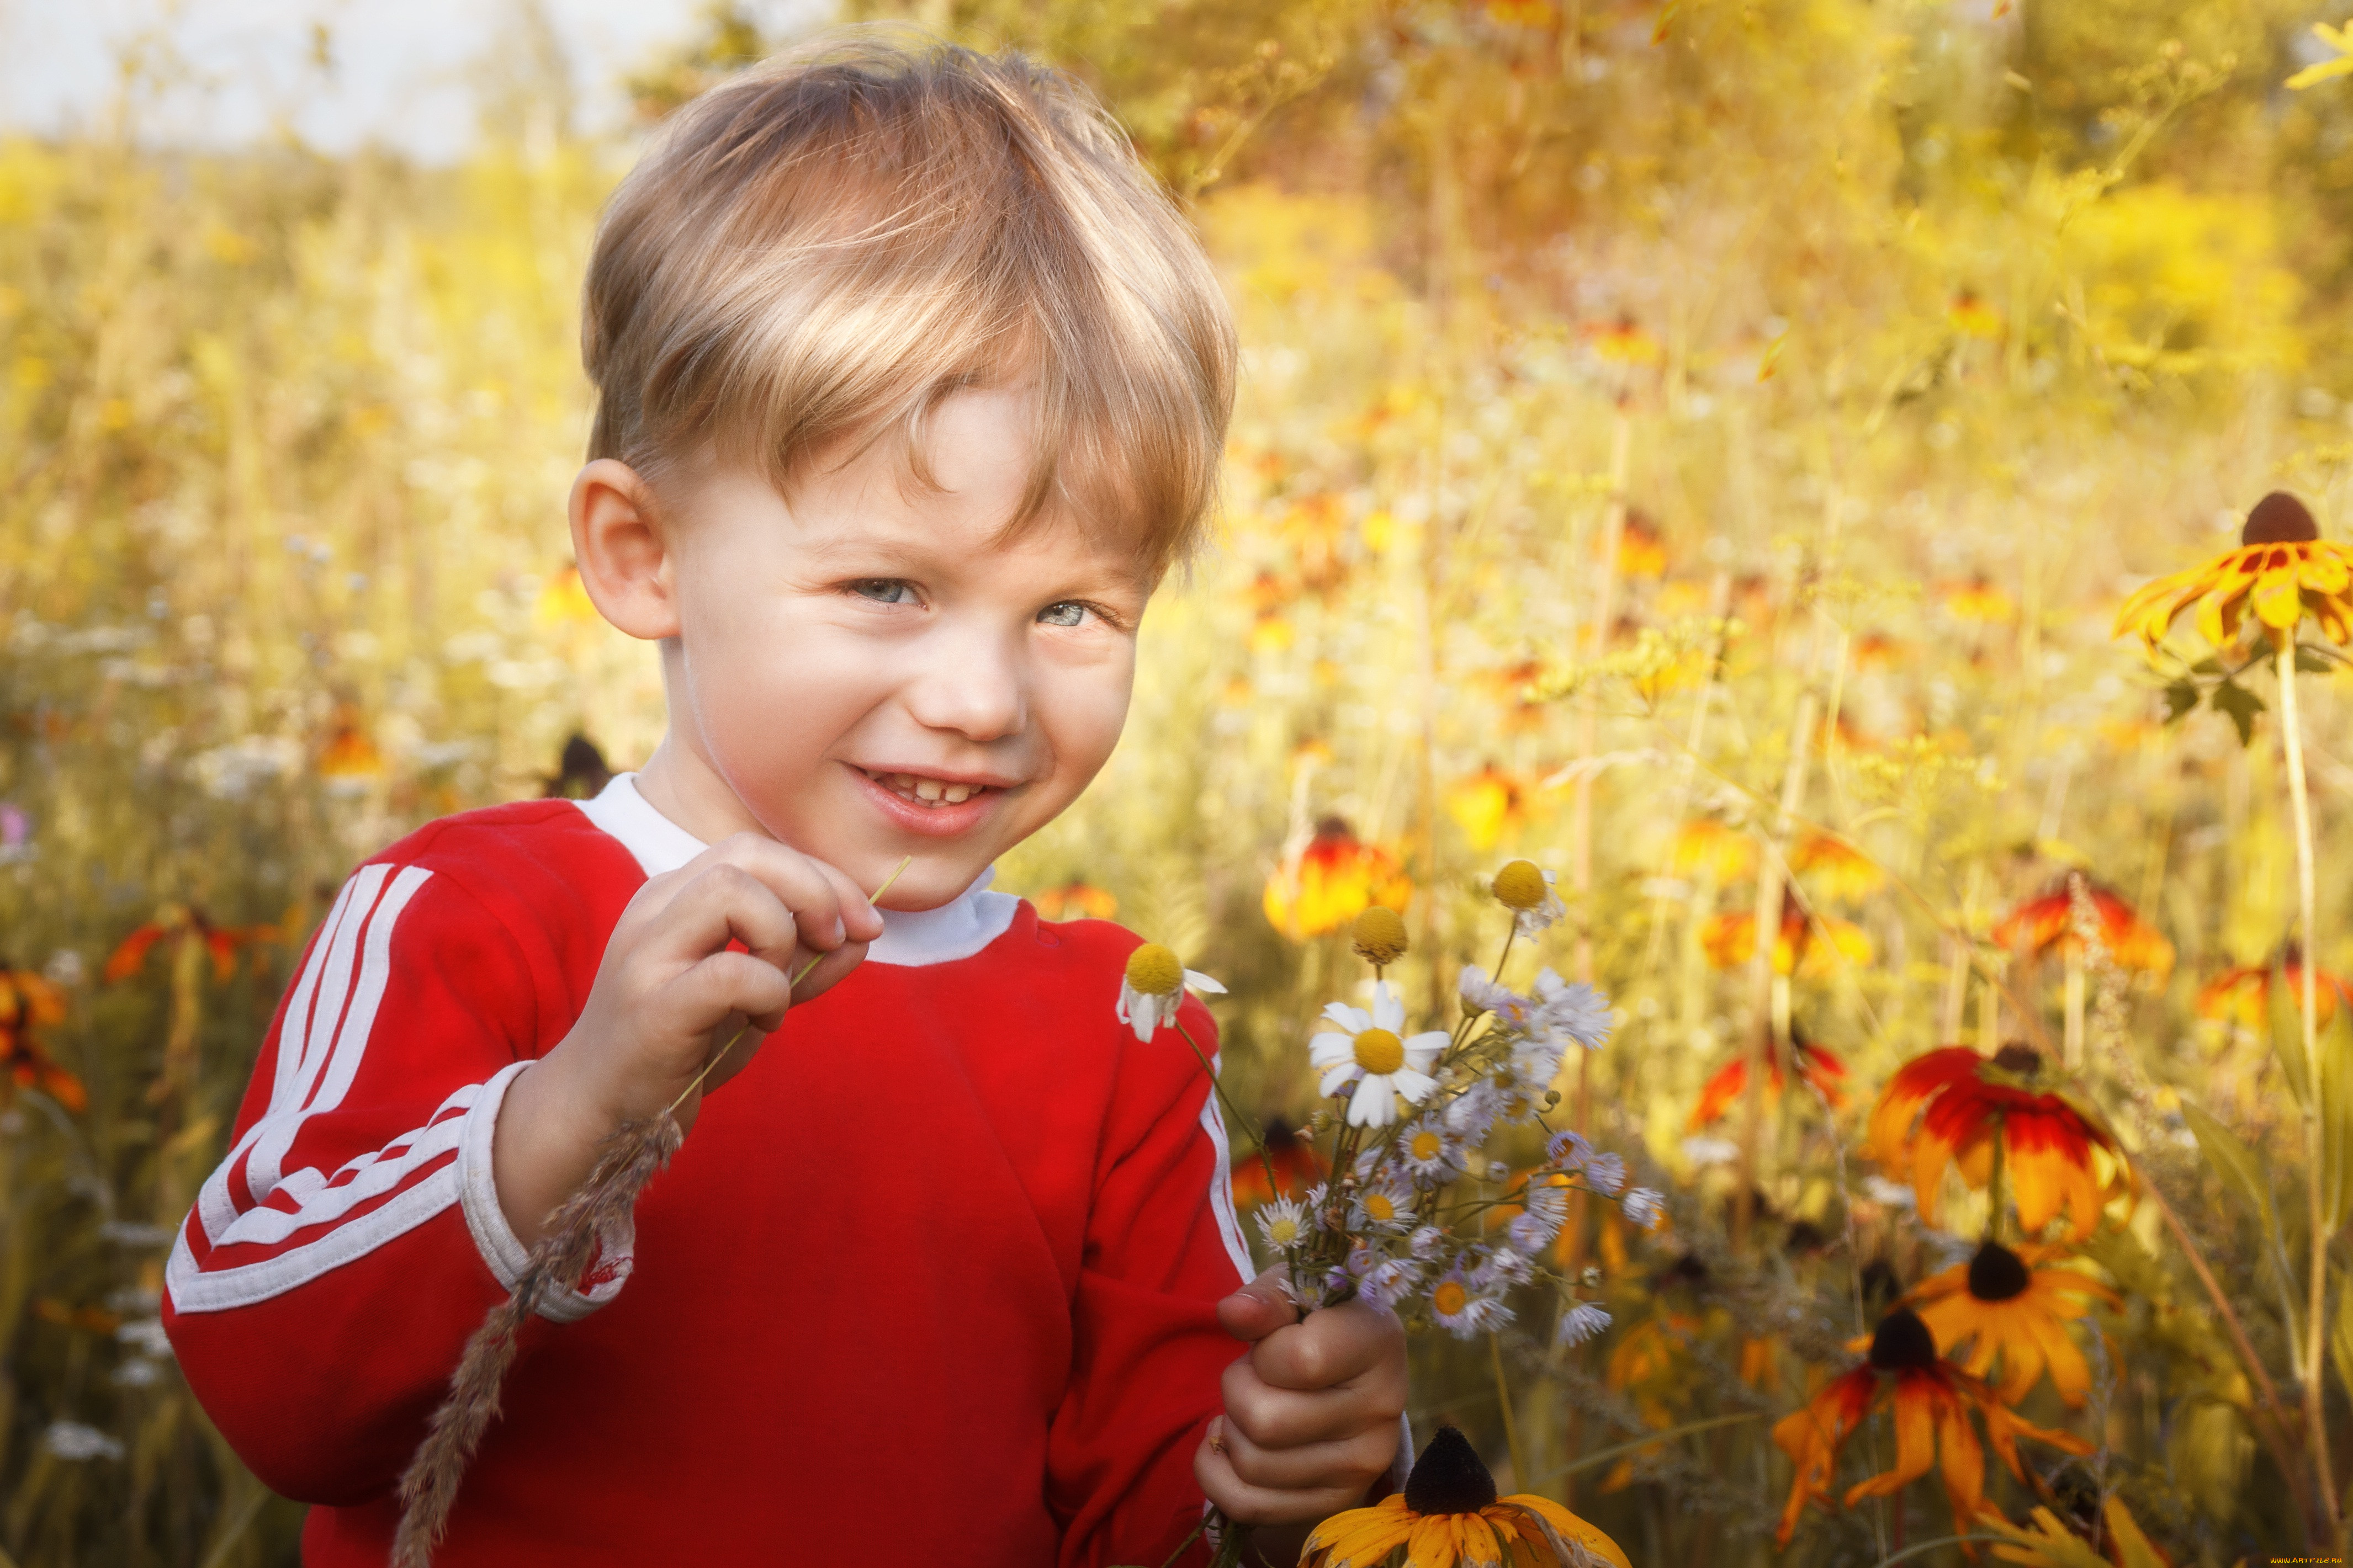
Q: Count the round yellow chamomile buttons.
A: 4